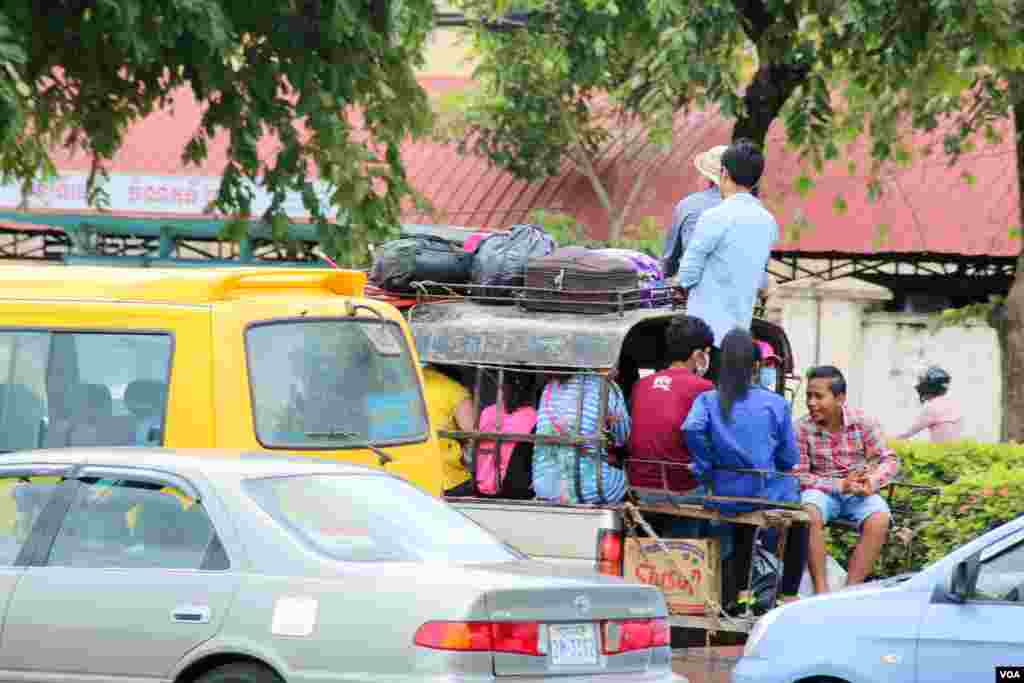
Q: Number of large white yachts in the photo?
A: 0